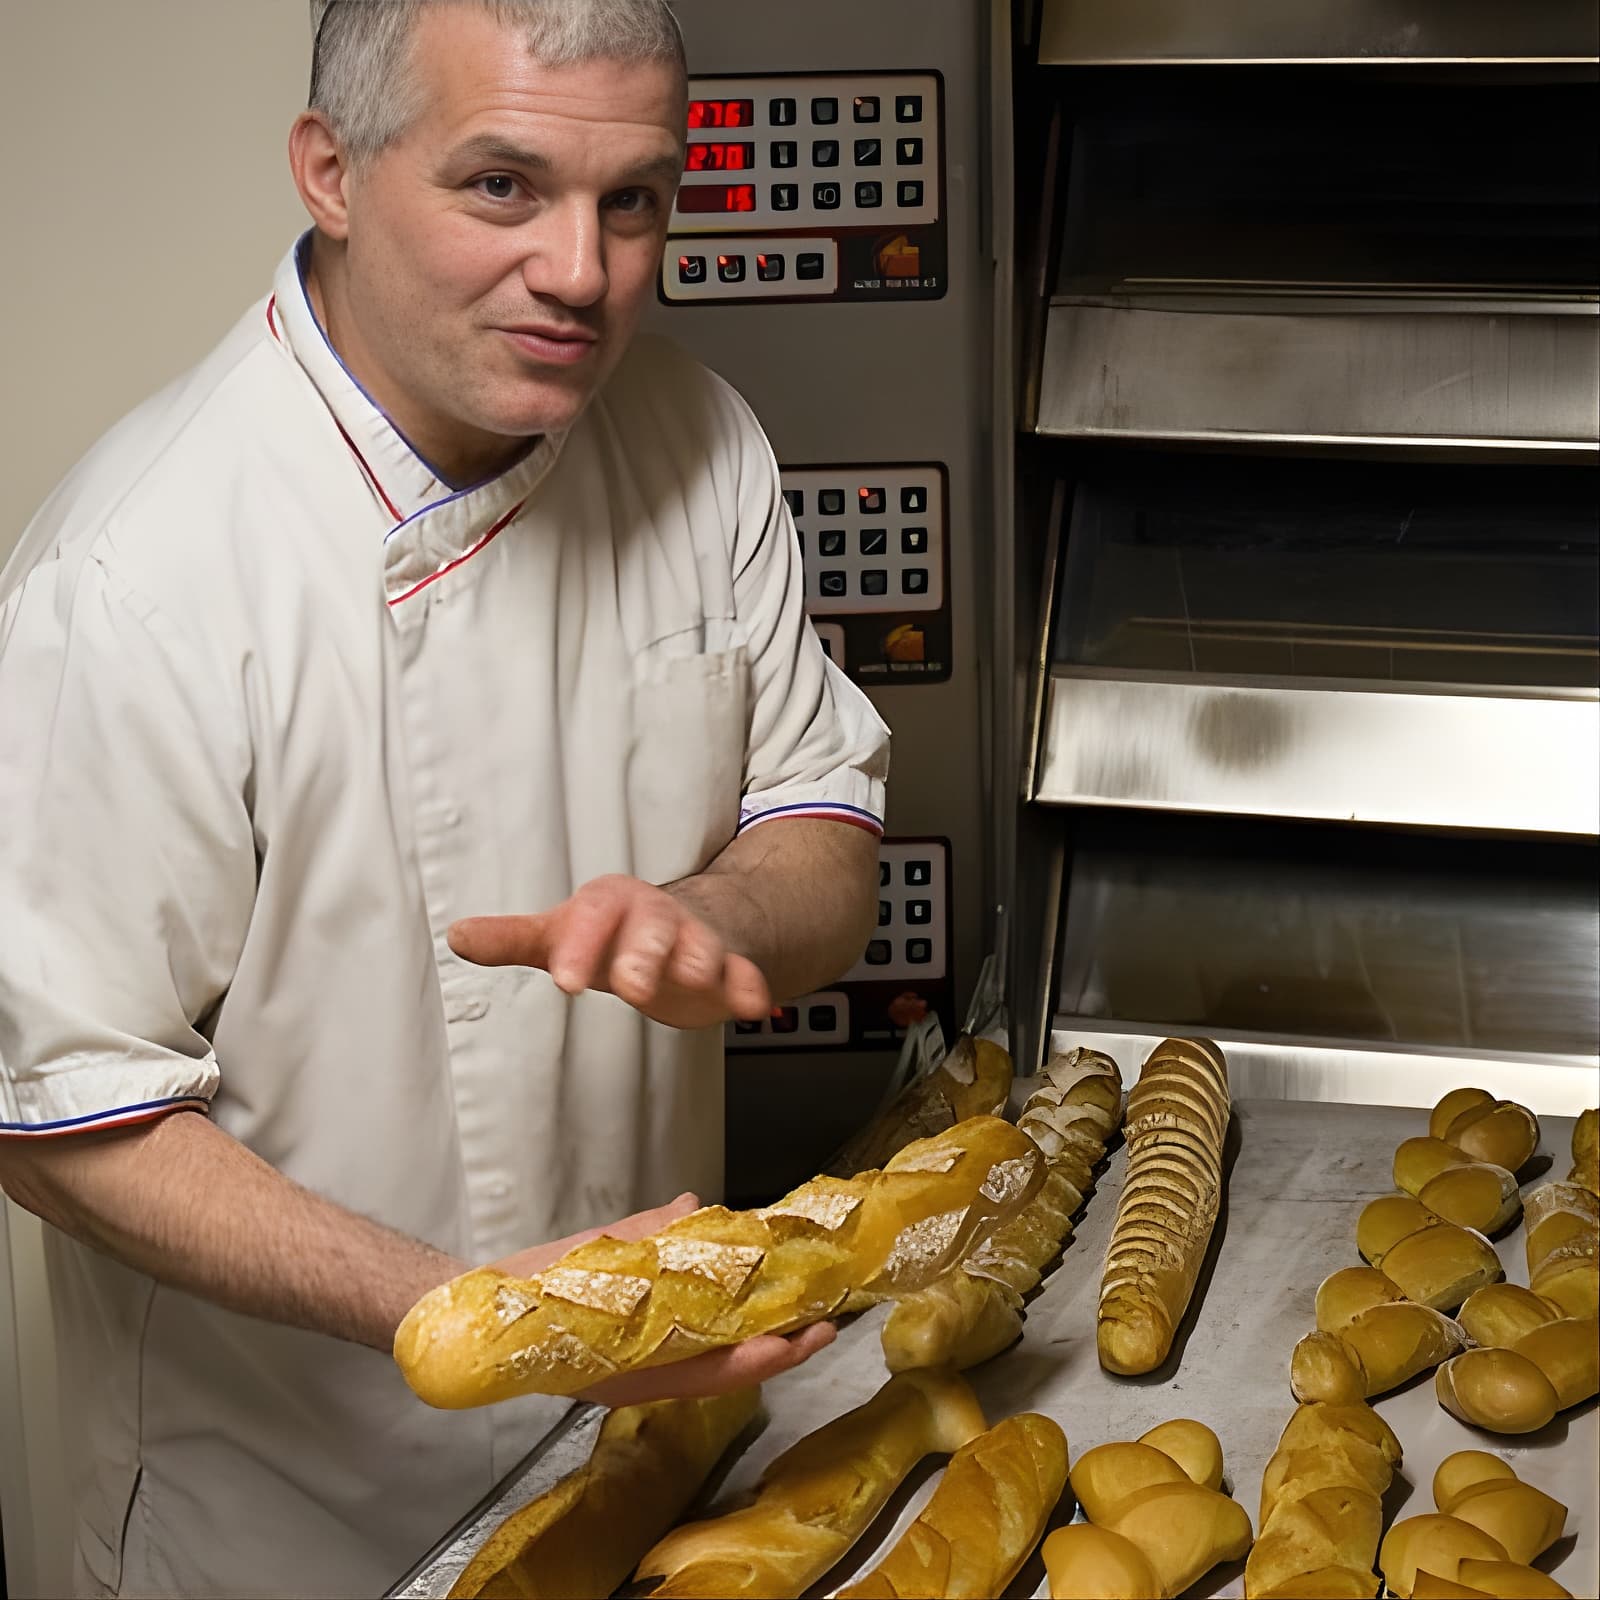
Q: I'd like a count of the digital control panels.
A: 3